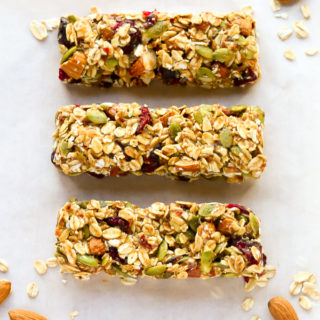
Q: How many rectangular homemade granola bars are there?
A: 3